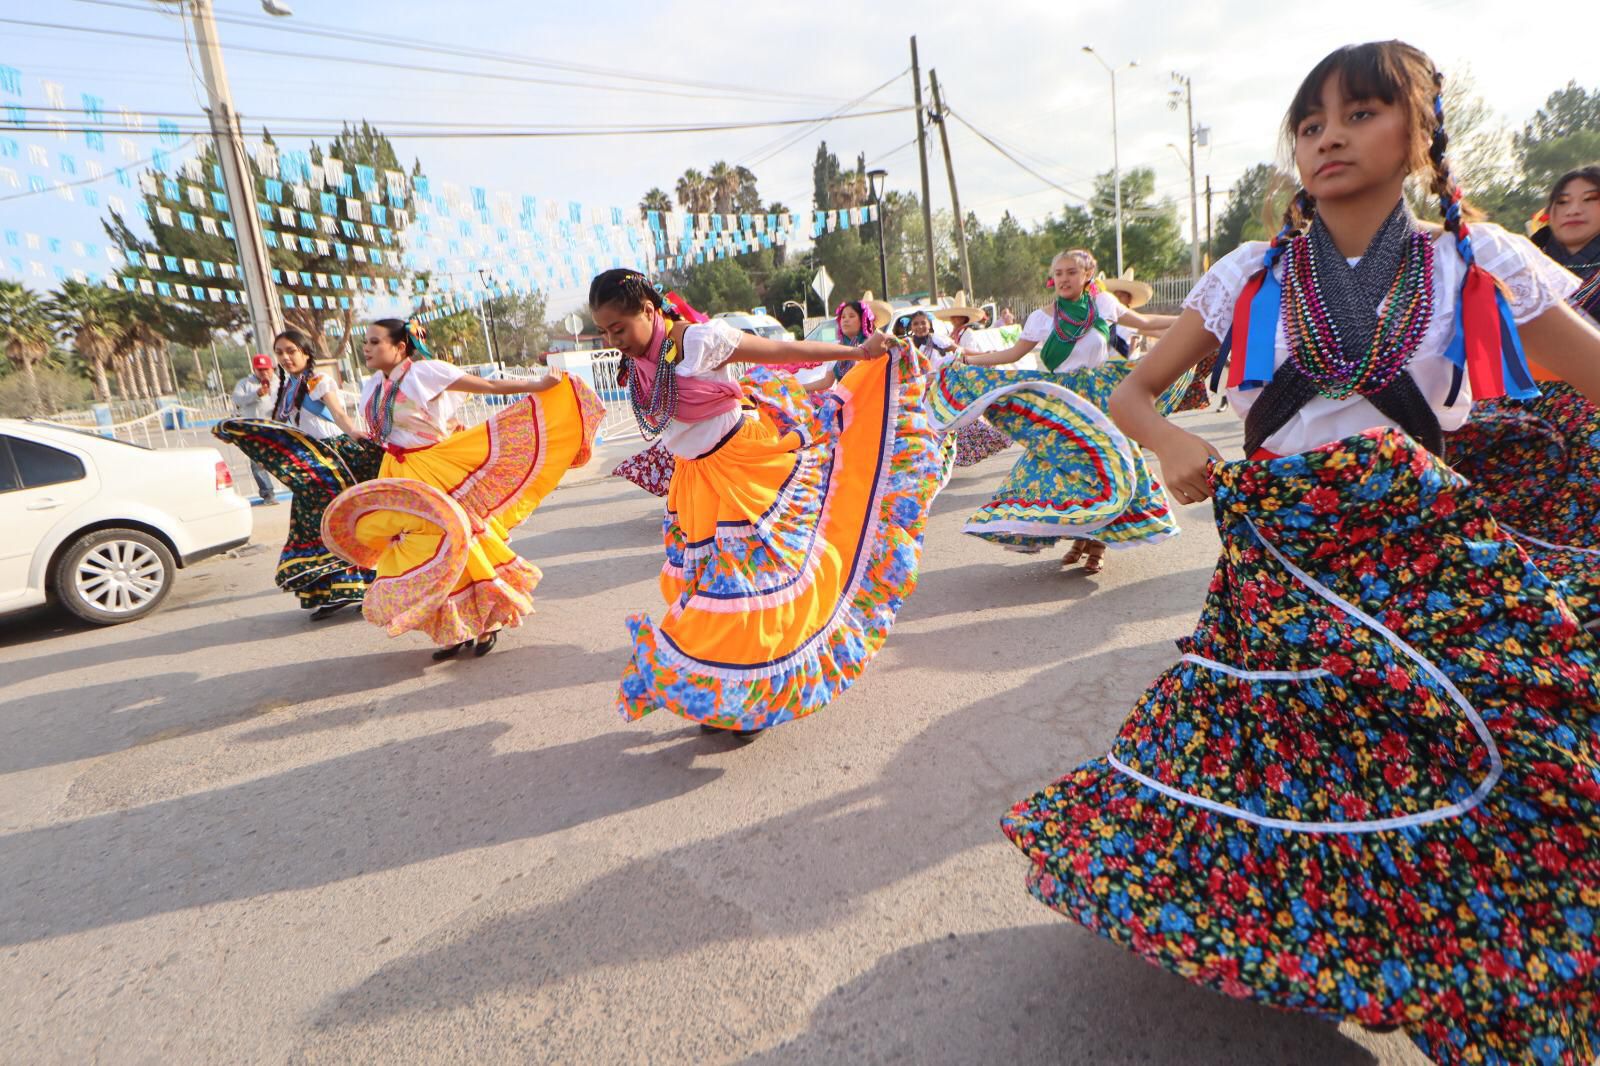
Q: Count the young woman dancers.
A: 8